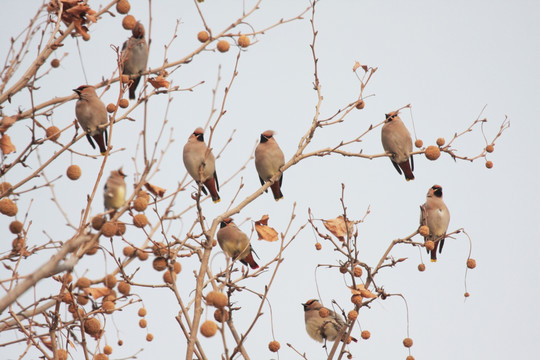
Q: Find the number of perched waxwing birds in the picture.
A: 9